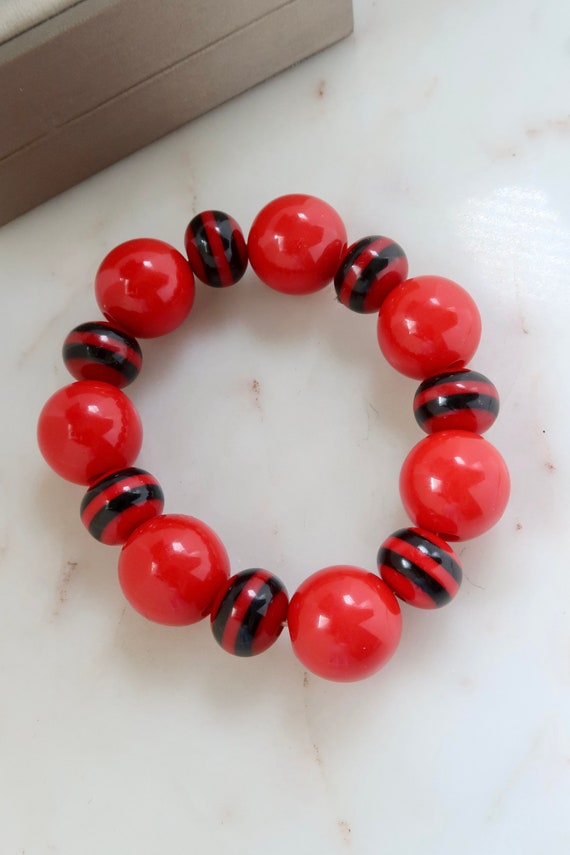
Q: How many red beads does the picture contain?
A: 7